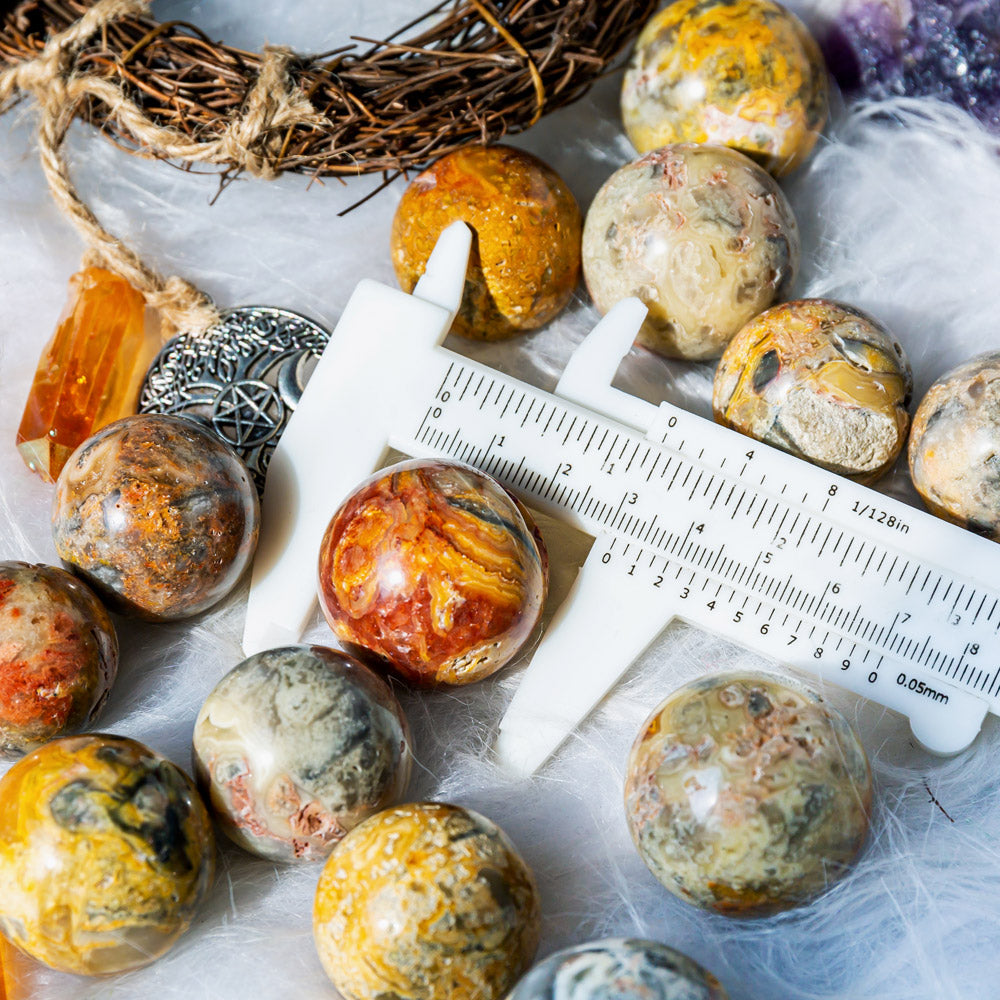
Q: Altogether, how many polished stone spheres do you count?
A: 13